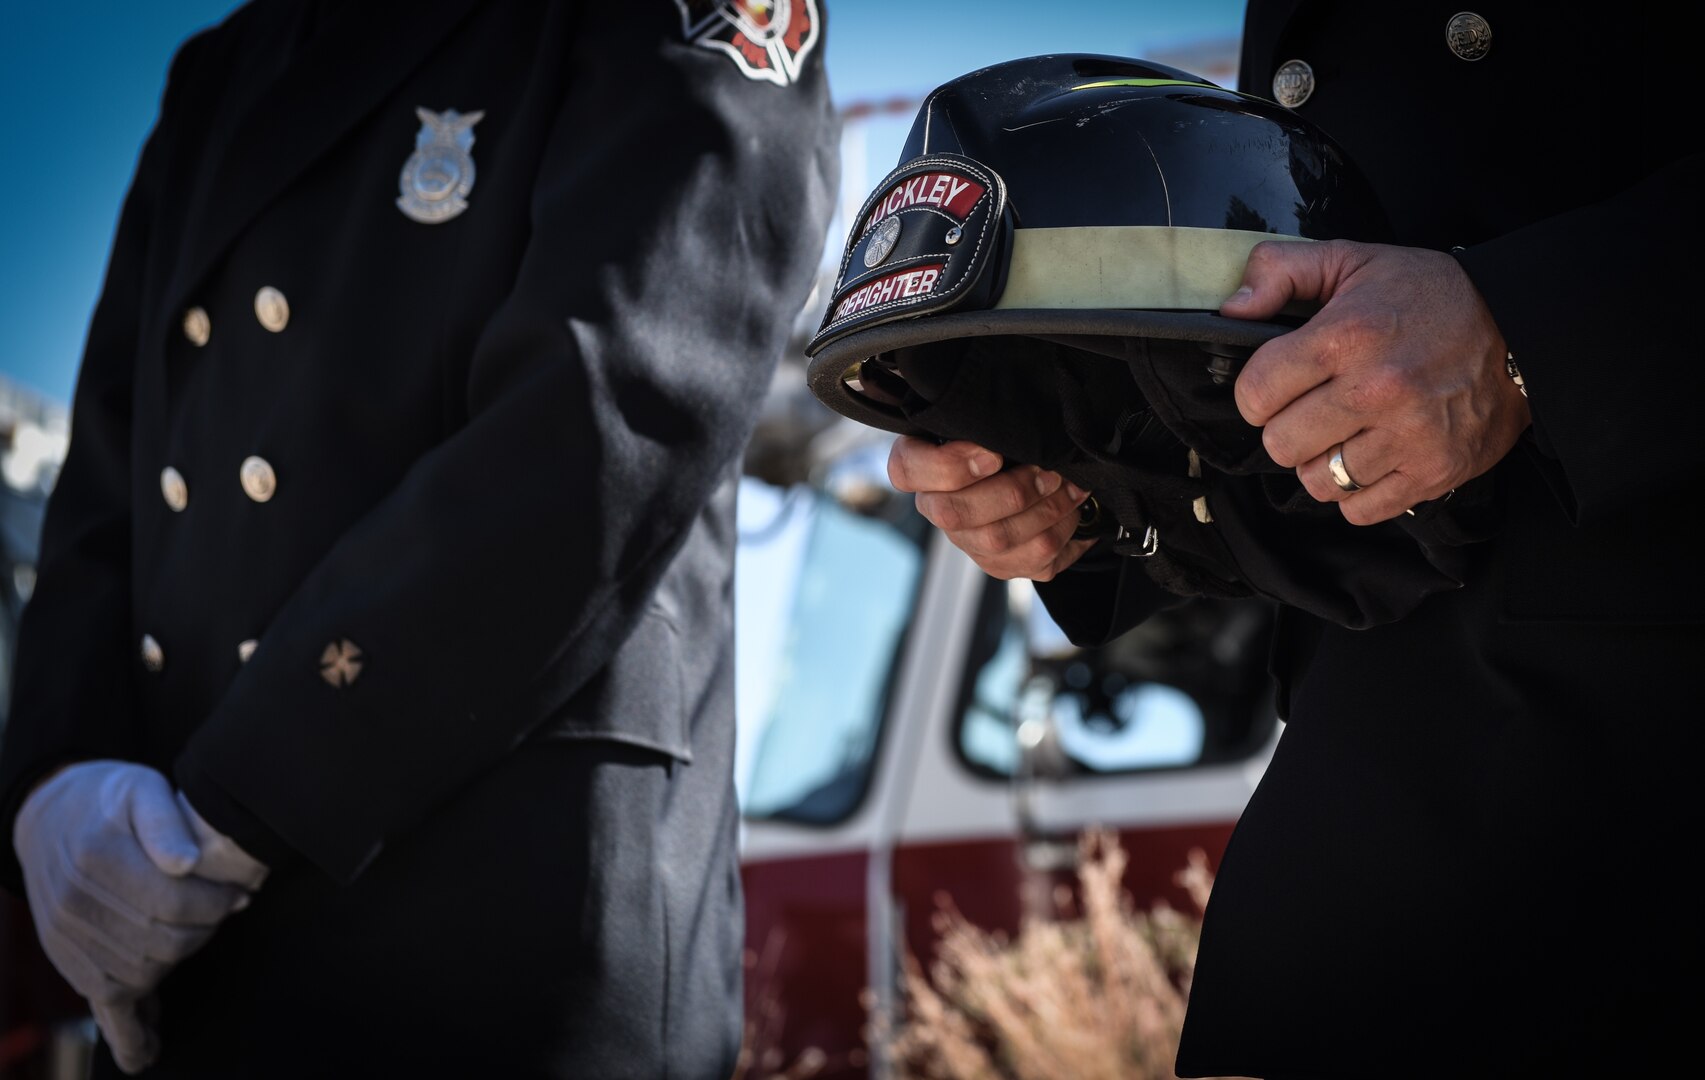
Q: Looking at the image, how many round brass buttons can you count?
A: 8